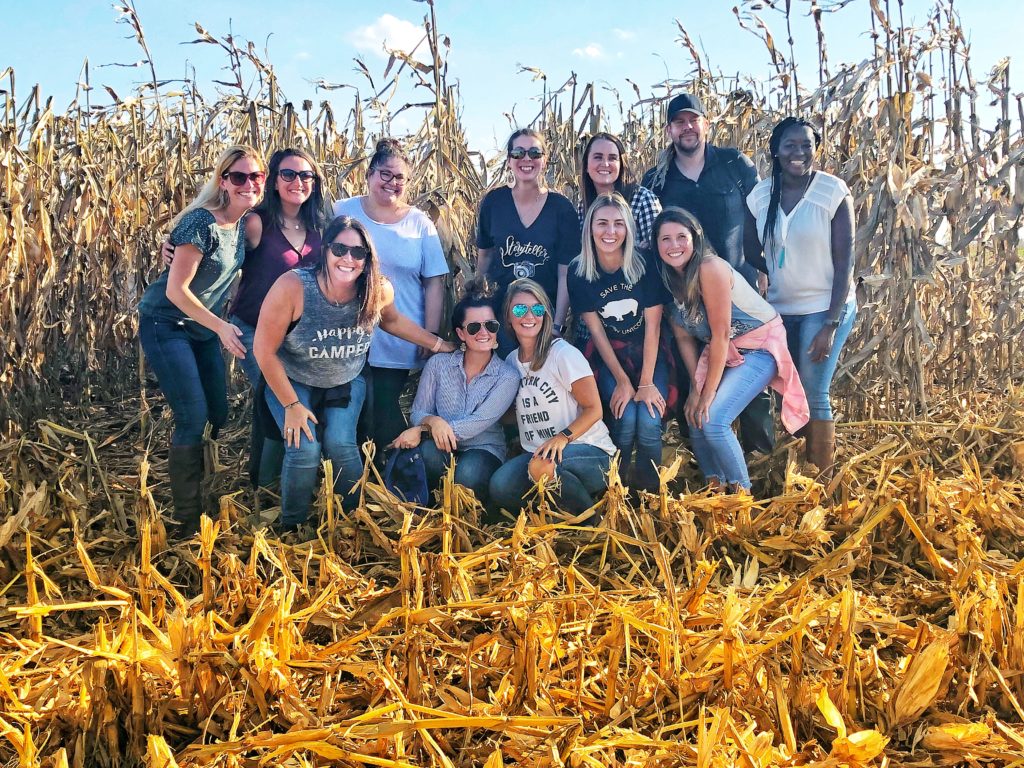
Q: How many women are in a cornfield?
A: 11